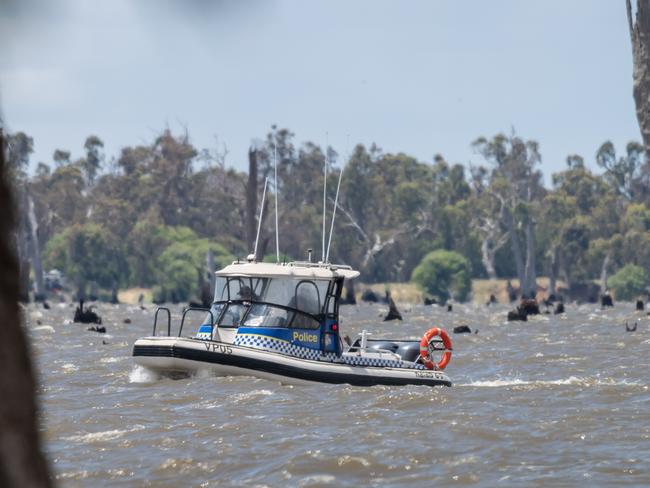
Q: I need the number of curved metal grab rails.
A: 2